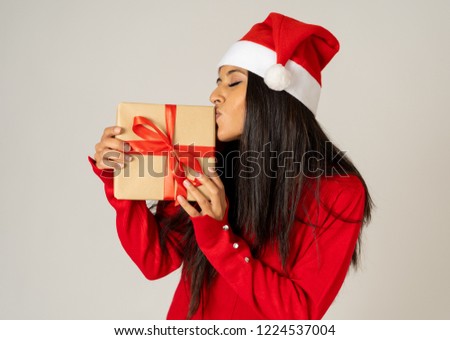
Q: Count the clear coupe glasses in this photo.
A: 0